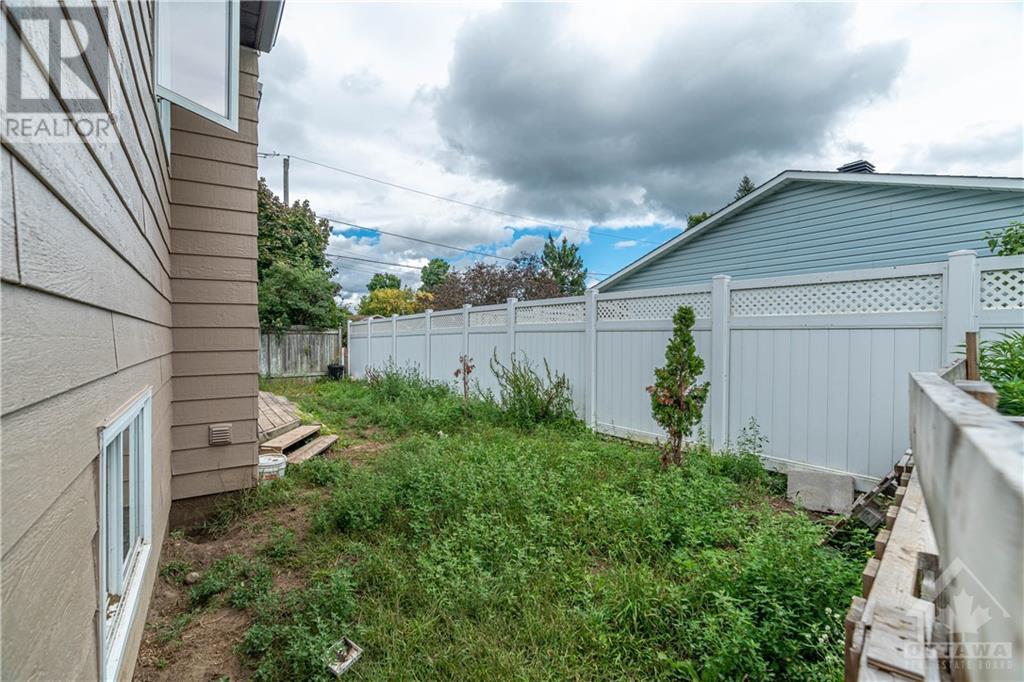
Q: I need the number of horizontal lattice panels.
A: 9